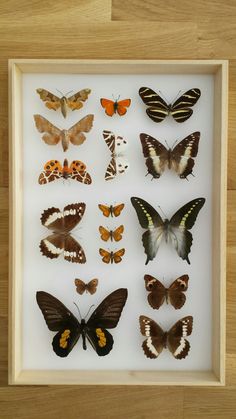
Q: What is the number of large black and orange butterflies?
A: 1